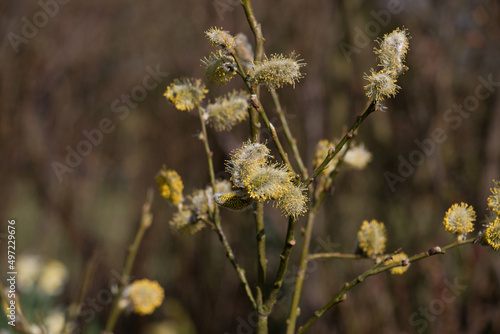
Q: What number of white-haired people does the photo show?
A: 0